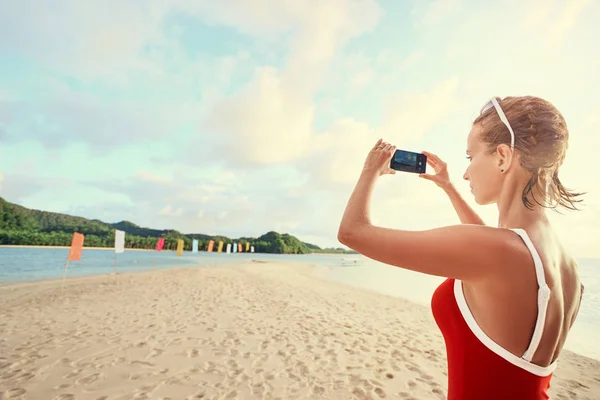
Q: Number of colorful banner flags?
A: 12